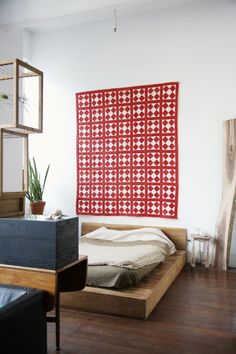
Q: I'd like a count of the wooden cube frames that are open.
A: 2